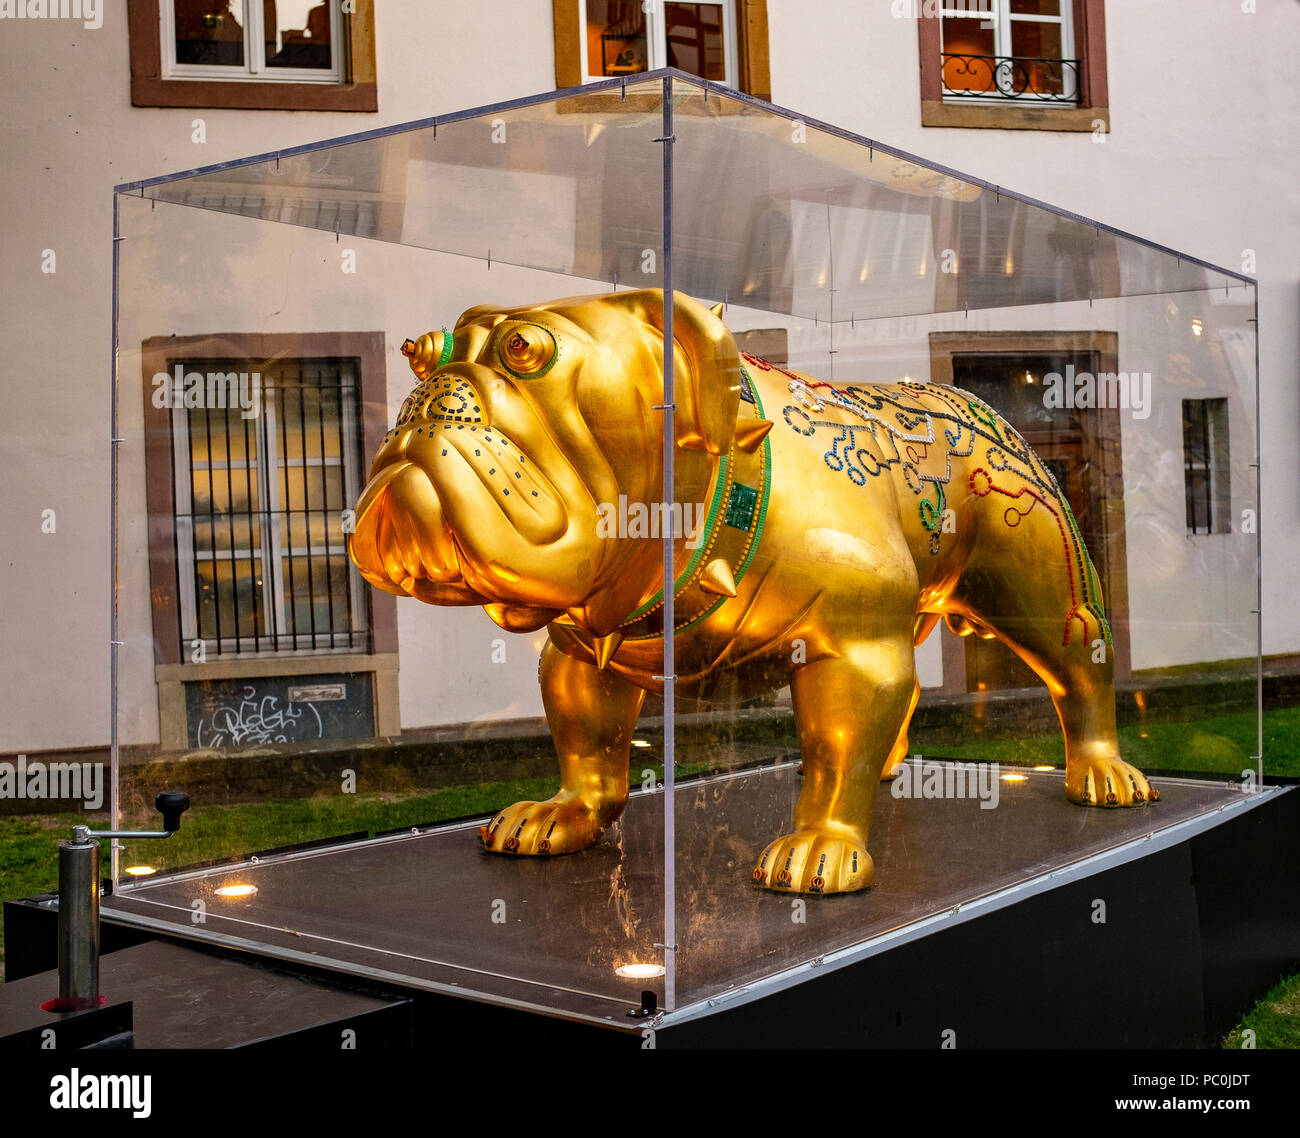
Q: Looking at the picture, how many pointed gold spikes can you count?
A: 4